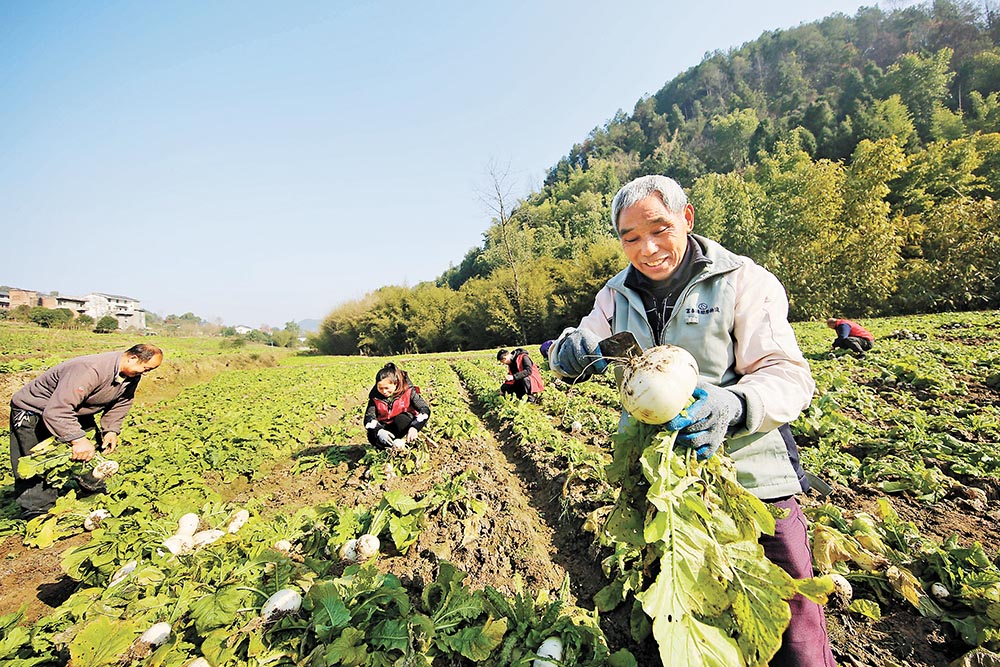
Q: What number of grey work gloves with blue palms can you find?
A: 2